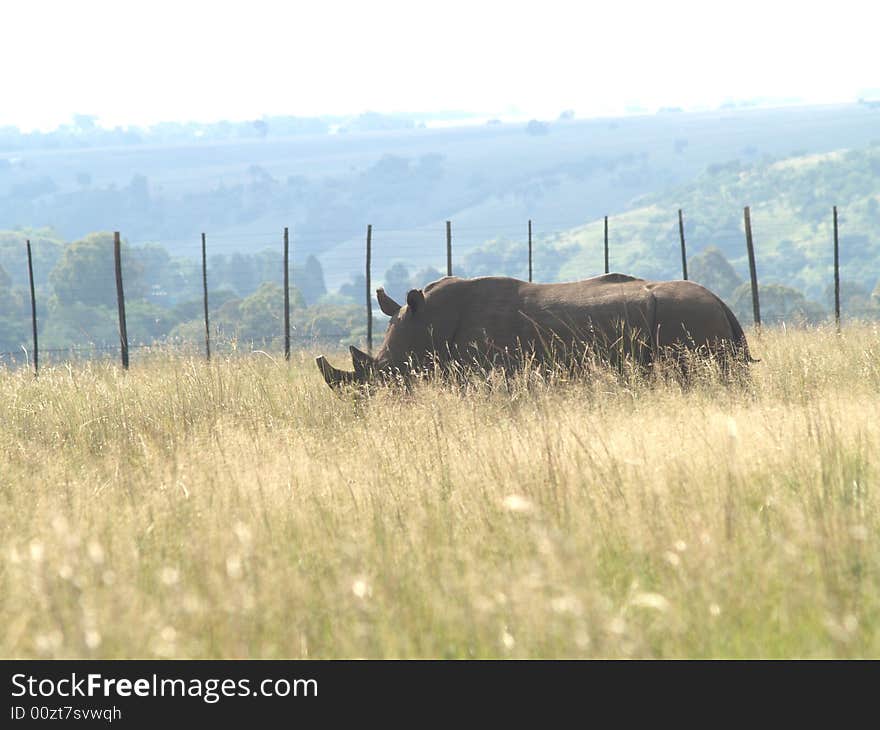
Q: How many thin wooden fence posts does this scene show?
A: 11